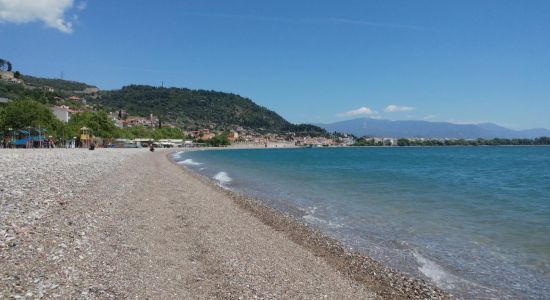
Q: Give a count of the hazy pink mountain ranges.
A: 0